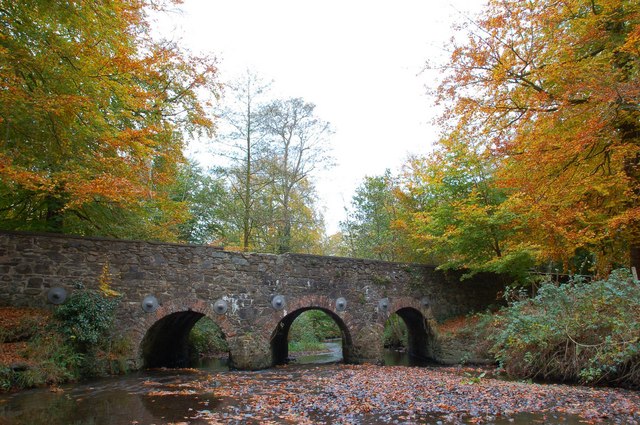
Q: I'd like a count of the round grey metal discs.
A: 7